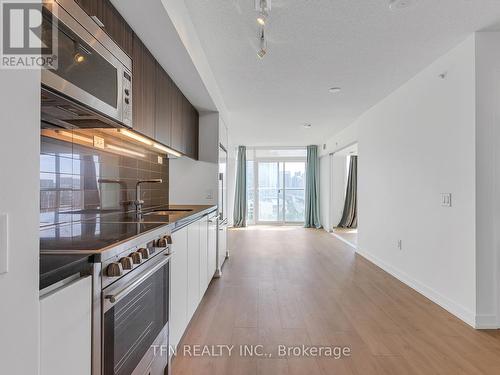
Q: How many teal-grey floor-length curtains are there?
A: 2